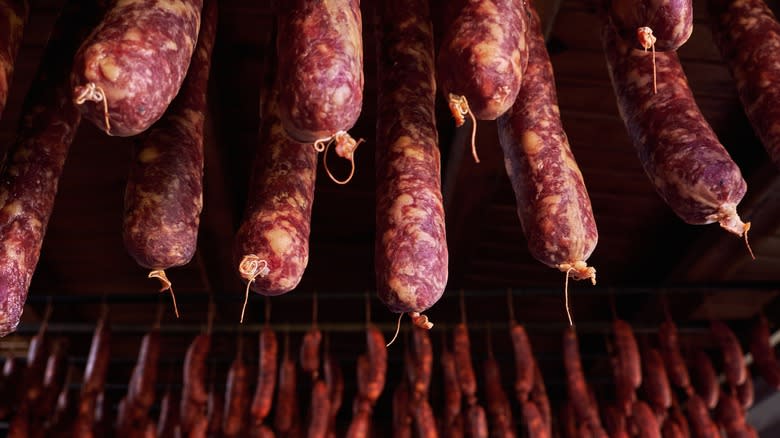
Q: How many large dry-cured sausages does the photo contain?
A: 12